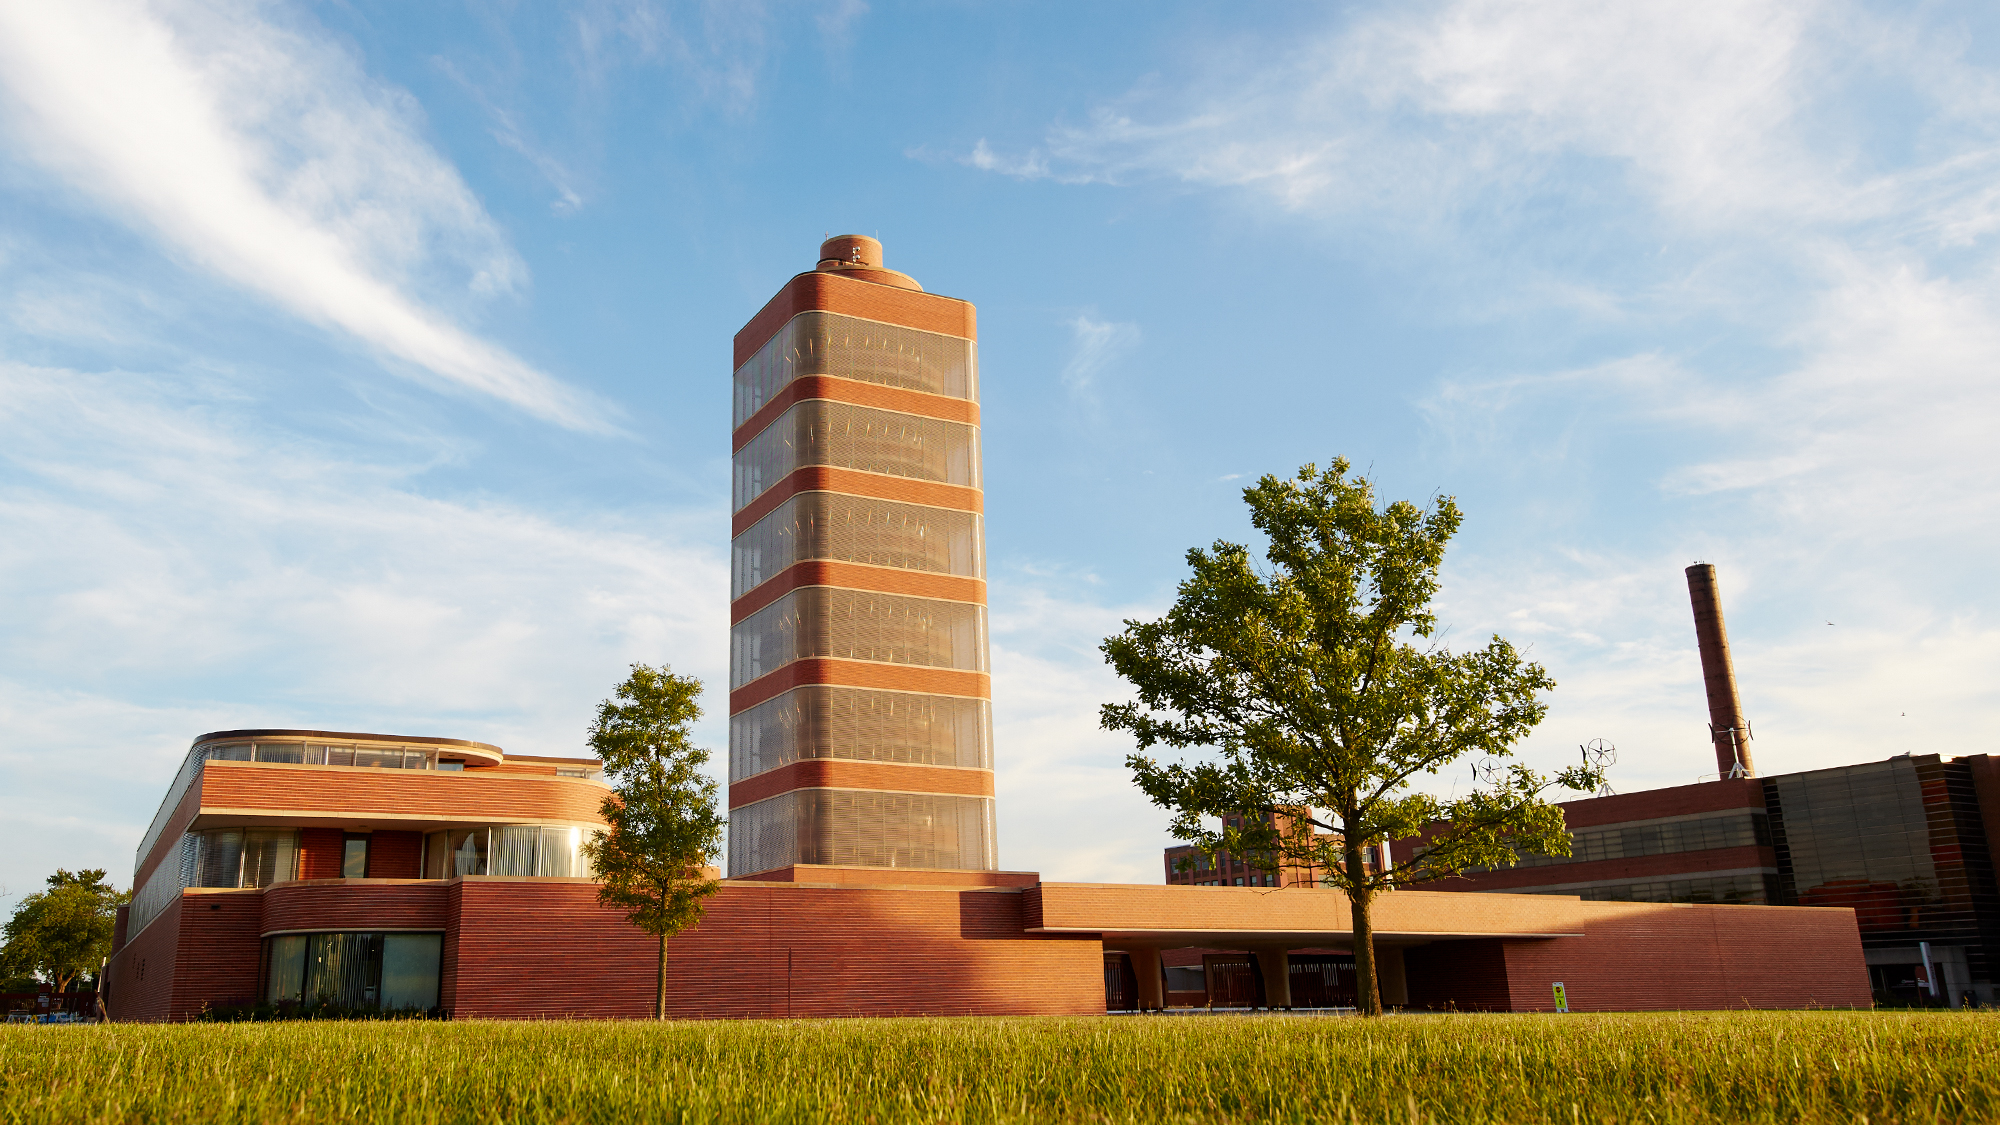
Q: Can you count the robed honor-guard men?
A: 0